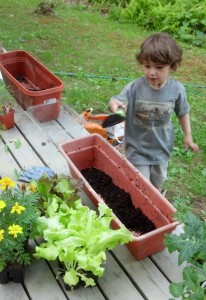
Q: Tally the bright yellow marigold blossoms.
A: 5